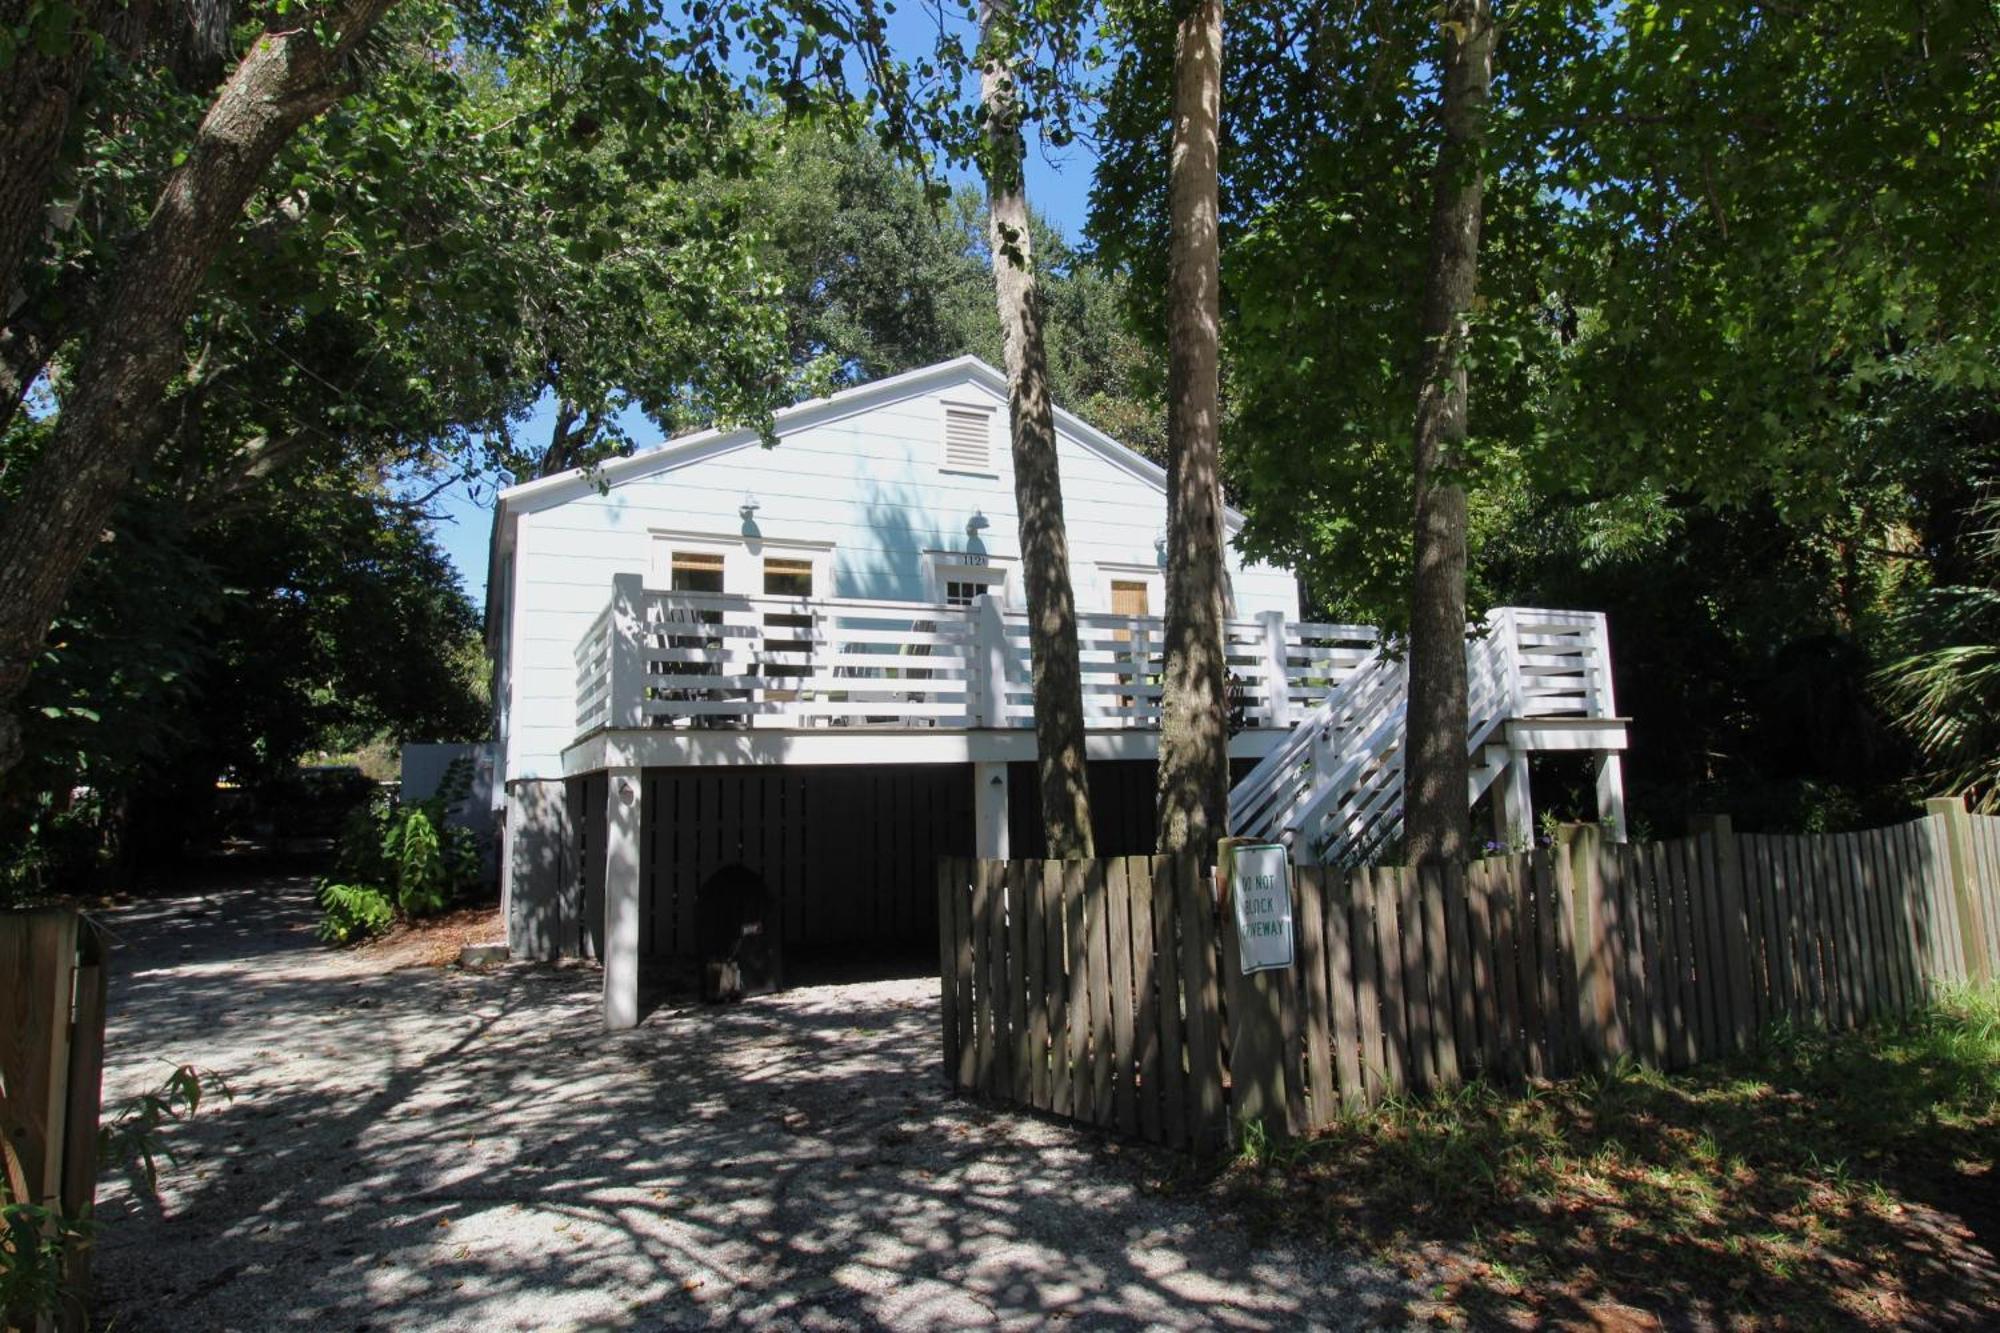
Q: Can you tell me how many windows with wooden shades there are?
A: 3